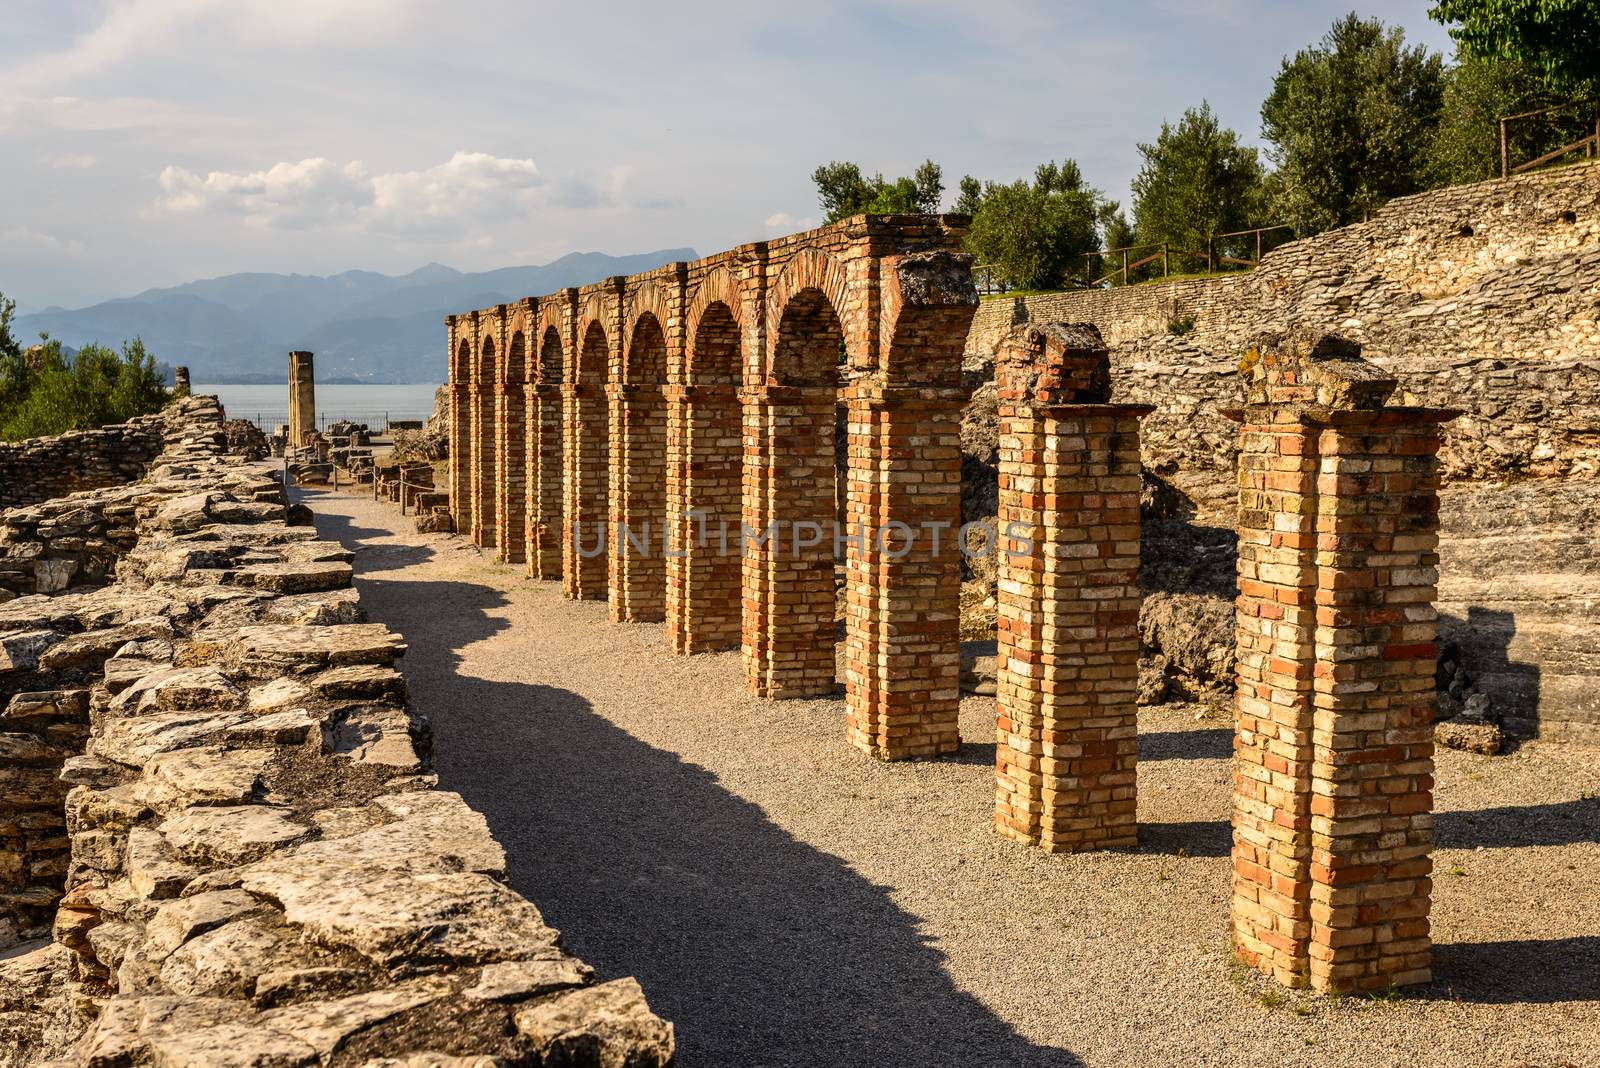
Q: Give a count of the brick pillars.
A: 11